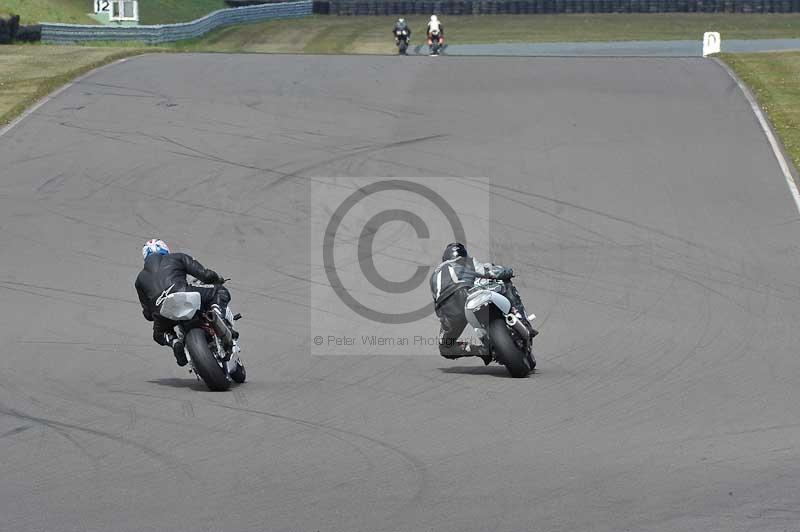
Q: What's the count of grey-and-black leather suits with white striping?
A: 1